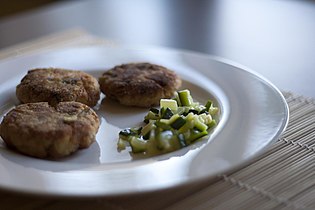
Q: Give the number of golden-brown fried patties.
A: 3